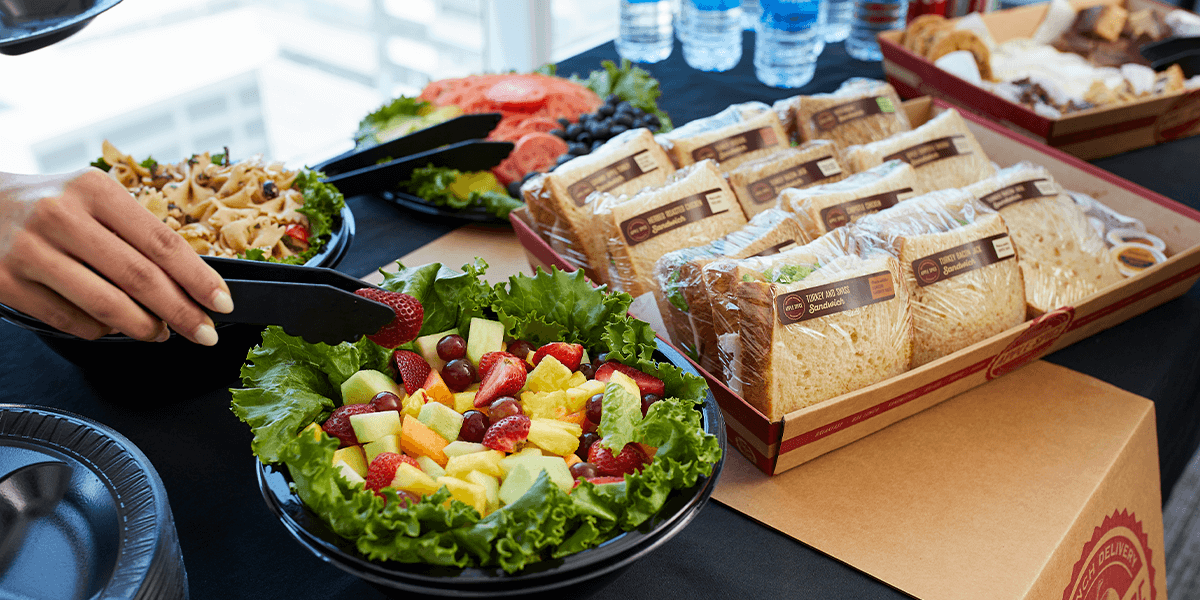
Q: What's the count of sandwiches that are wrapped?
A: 11